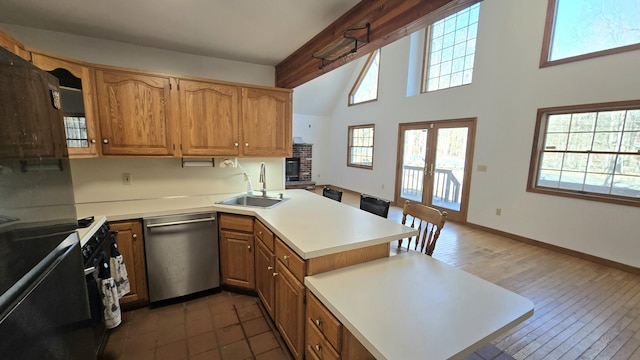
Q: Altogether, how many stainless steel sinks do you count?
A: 1